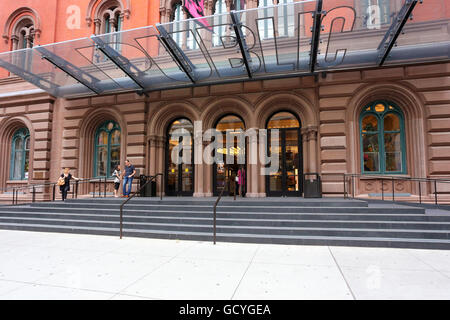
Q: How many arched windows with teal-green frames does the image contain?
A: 3